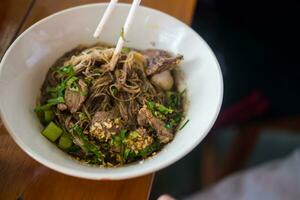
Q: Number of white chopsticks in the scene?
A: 2